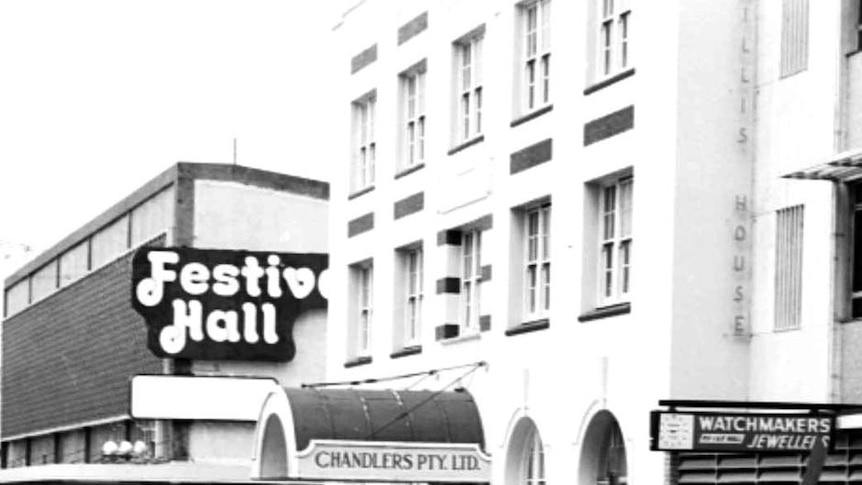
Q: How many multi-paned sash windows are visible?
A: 10